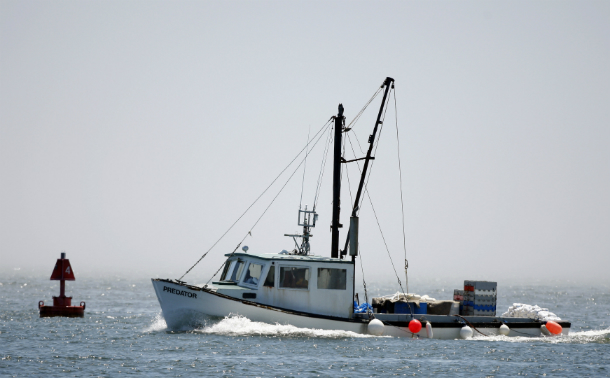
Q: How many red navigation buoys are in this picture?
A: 1